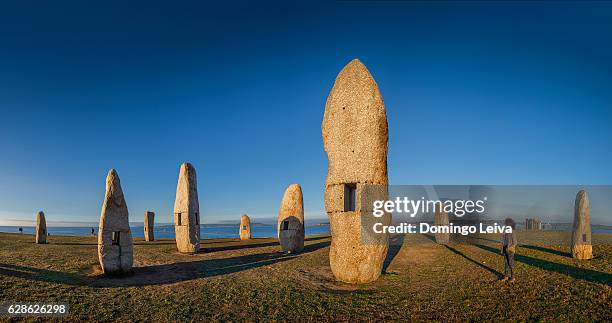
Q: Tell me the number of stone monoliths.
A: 9